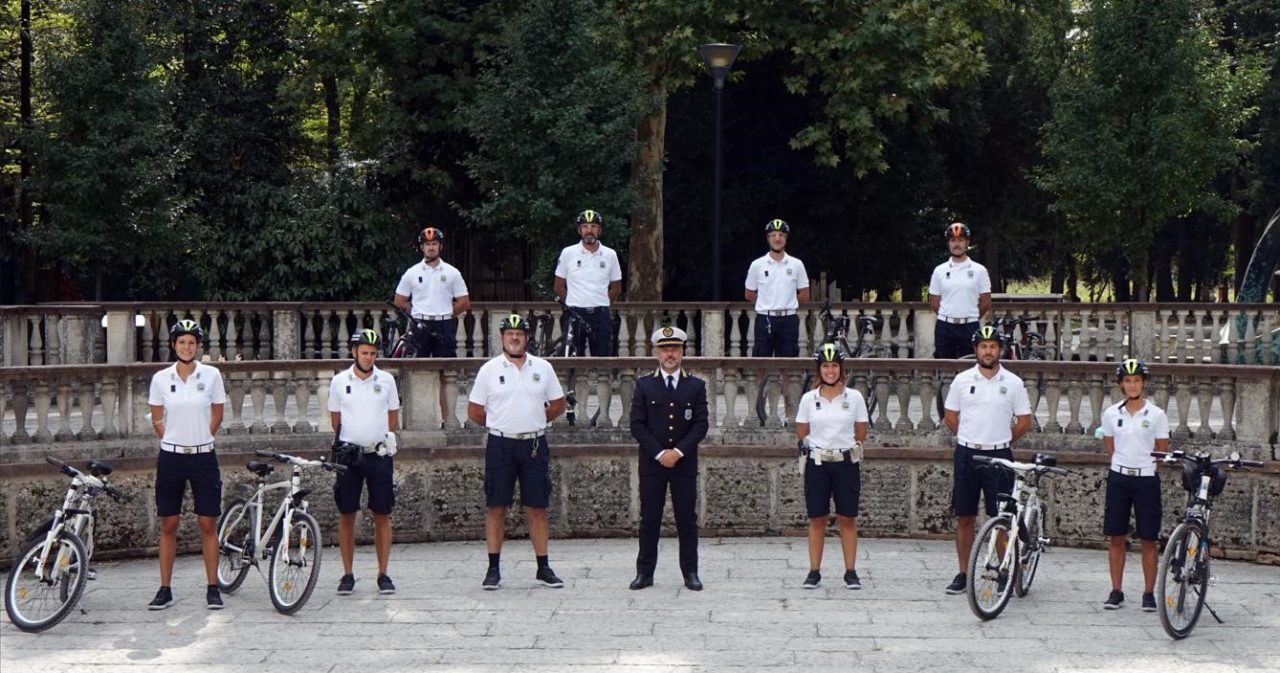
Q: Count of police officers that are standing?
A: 11